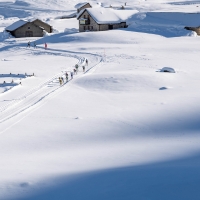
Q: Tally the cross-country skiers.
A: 11